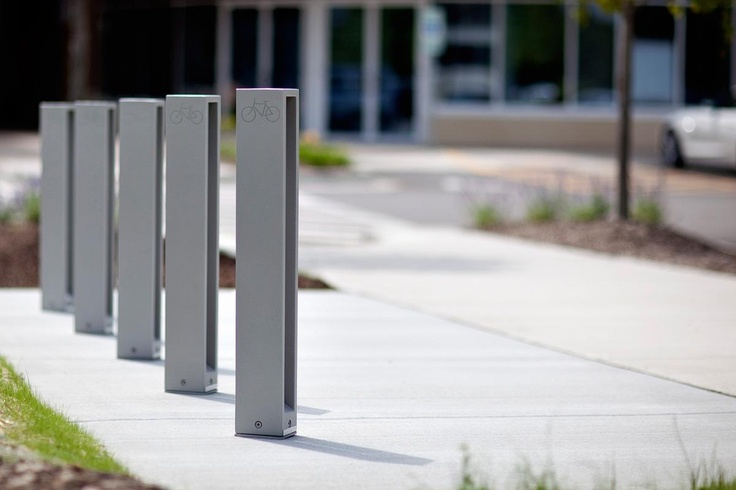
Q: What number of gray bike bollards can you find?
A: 5